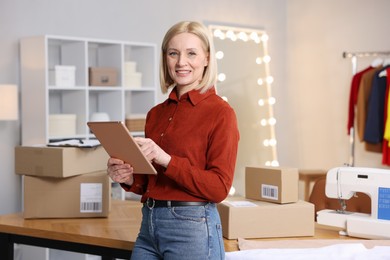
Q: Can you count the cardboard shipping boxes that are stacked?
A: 4